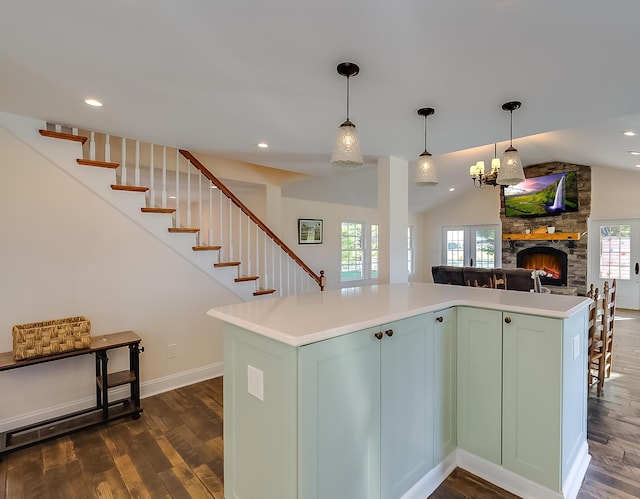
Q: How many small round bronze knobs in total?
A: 4